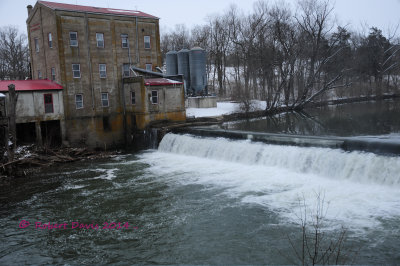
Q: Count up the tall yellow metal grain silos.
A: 0